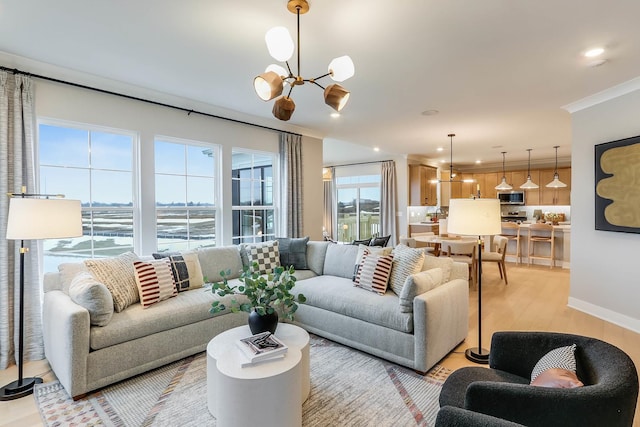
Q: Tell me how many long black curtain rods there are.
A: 2